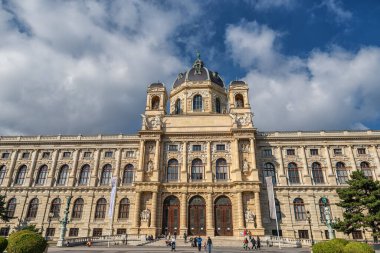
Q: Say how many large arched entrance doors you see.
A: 3